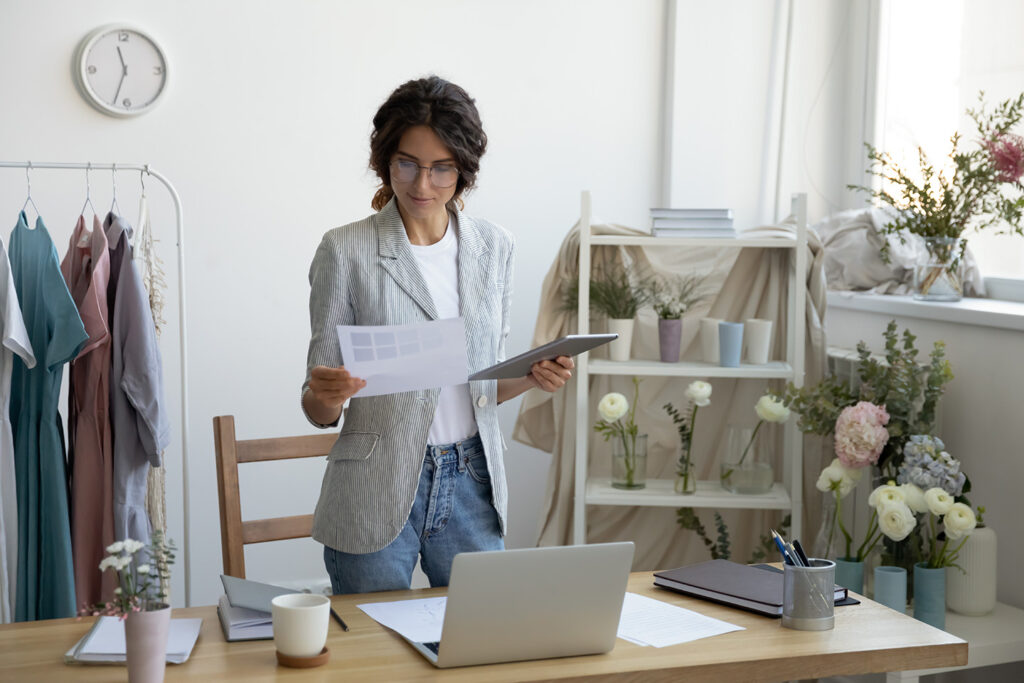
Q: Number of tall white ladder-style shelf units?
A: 1